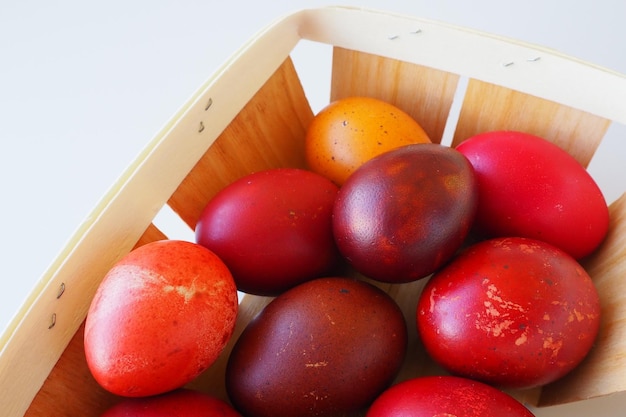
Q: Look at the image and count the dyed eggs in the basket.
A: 9